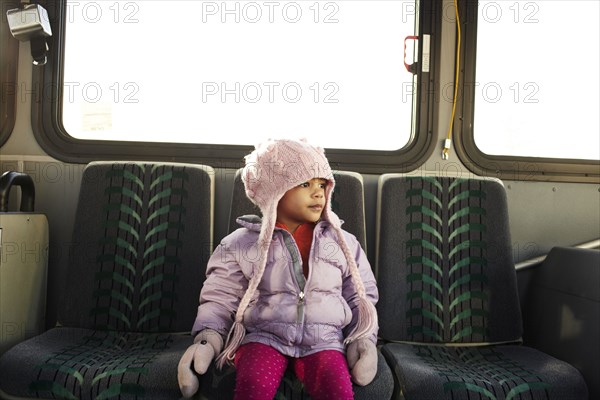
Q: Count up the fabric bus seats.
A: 3